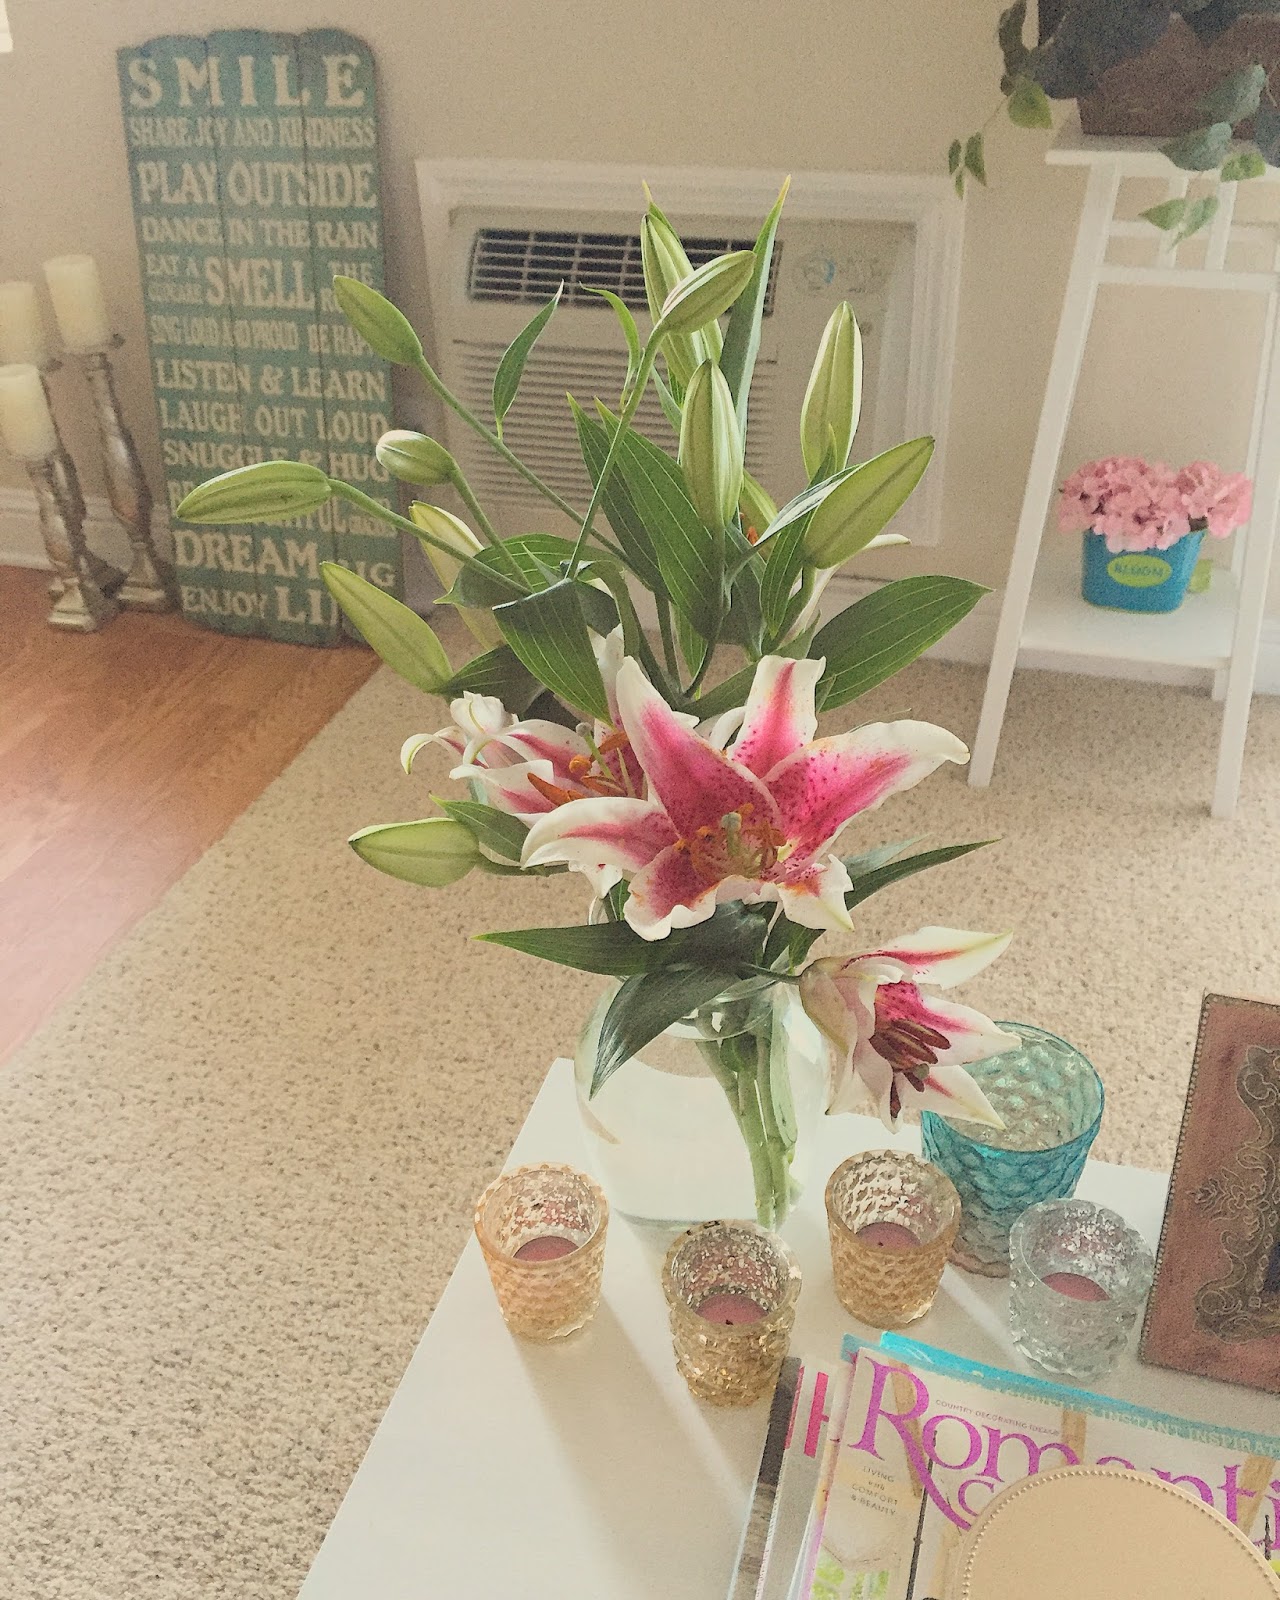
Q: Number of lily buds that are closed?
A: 11